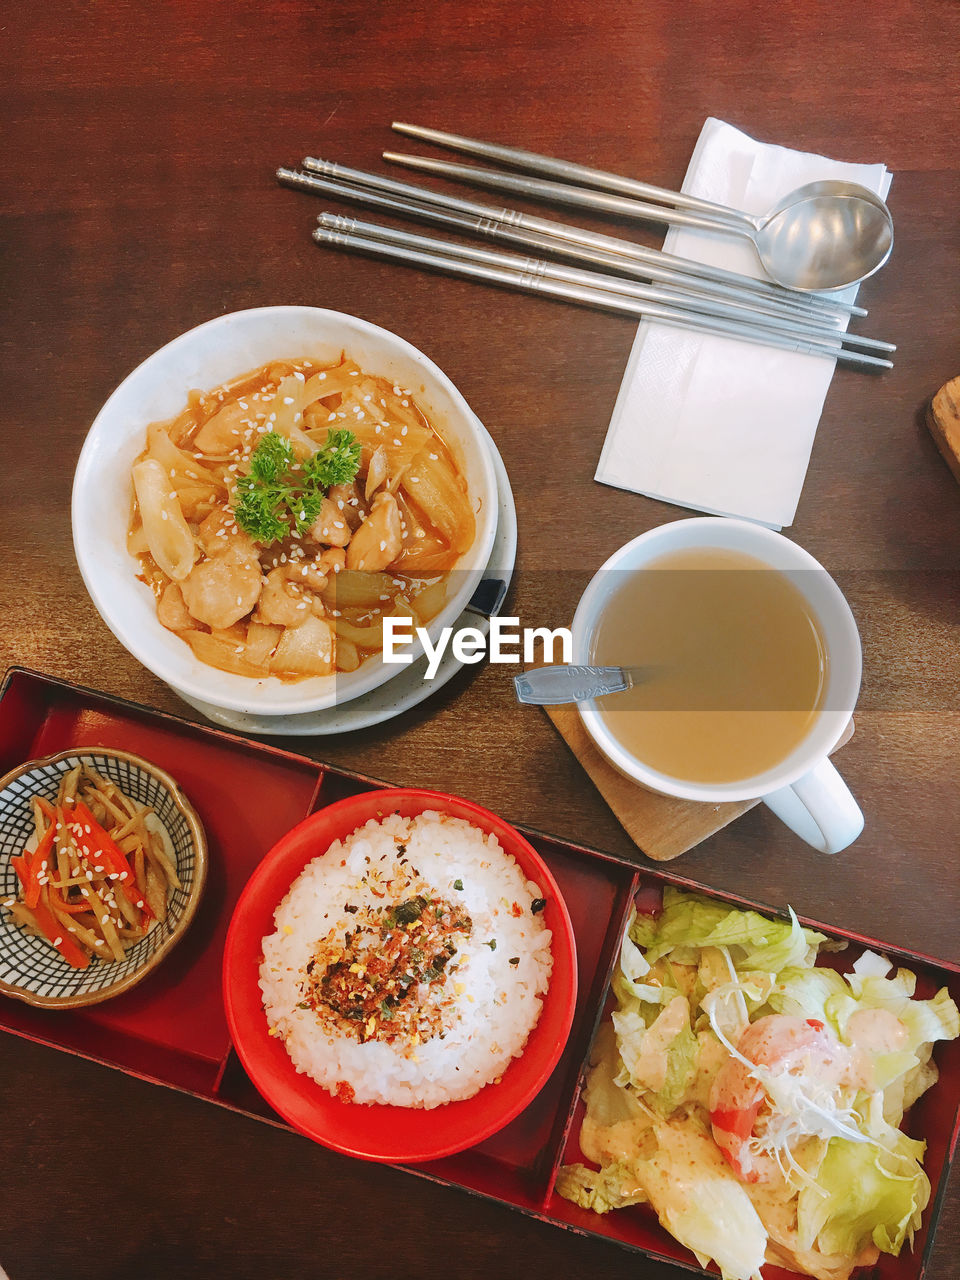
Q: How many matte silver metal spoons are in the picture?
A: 2